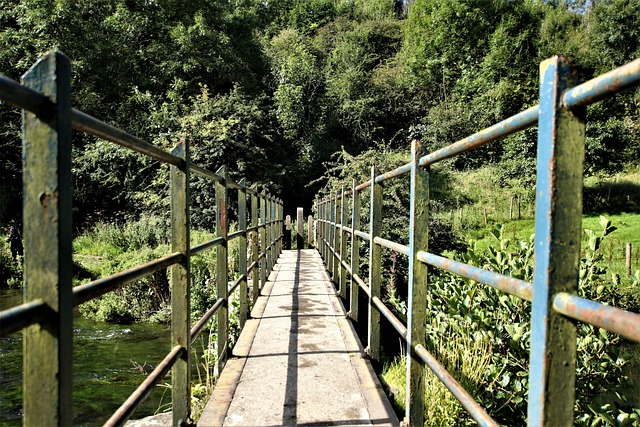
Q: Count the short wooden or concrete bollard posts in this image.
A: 3